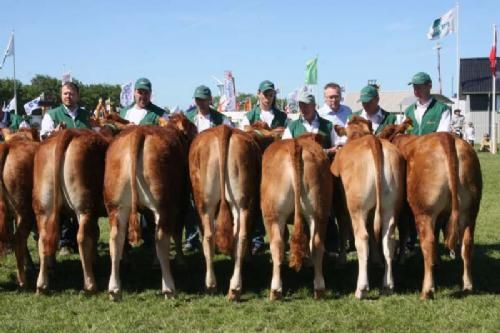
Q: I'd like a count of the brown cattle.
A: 7